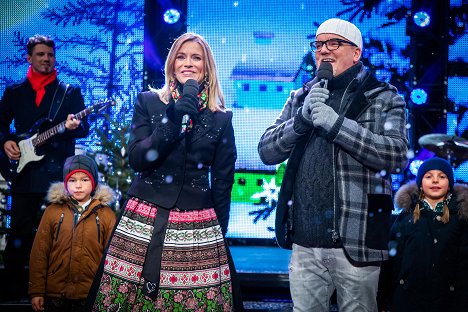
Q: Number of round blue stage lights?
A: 4